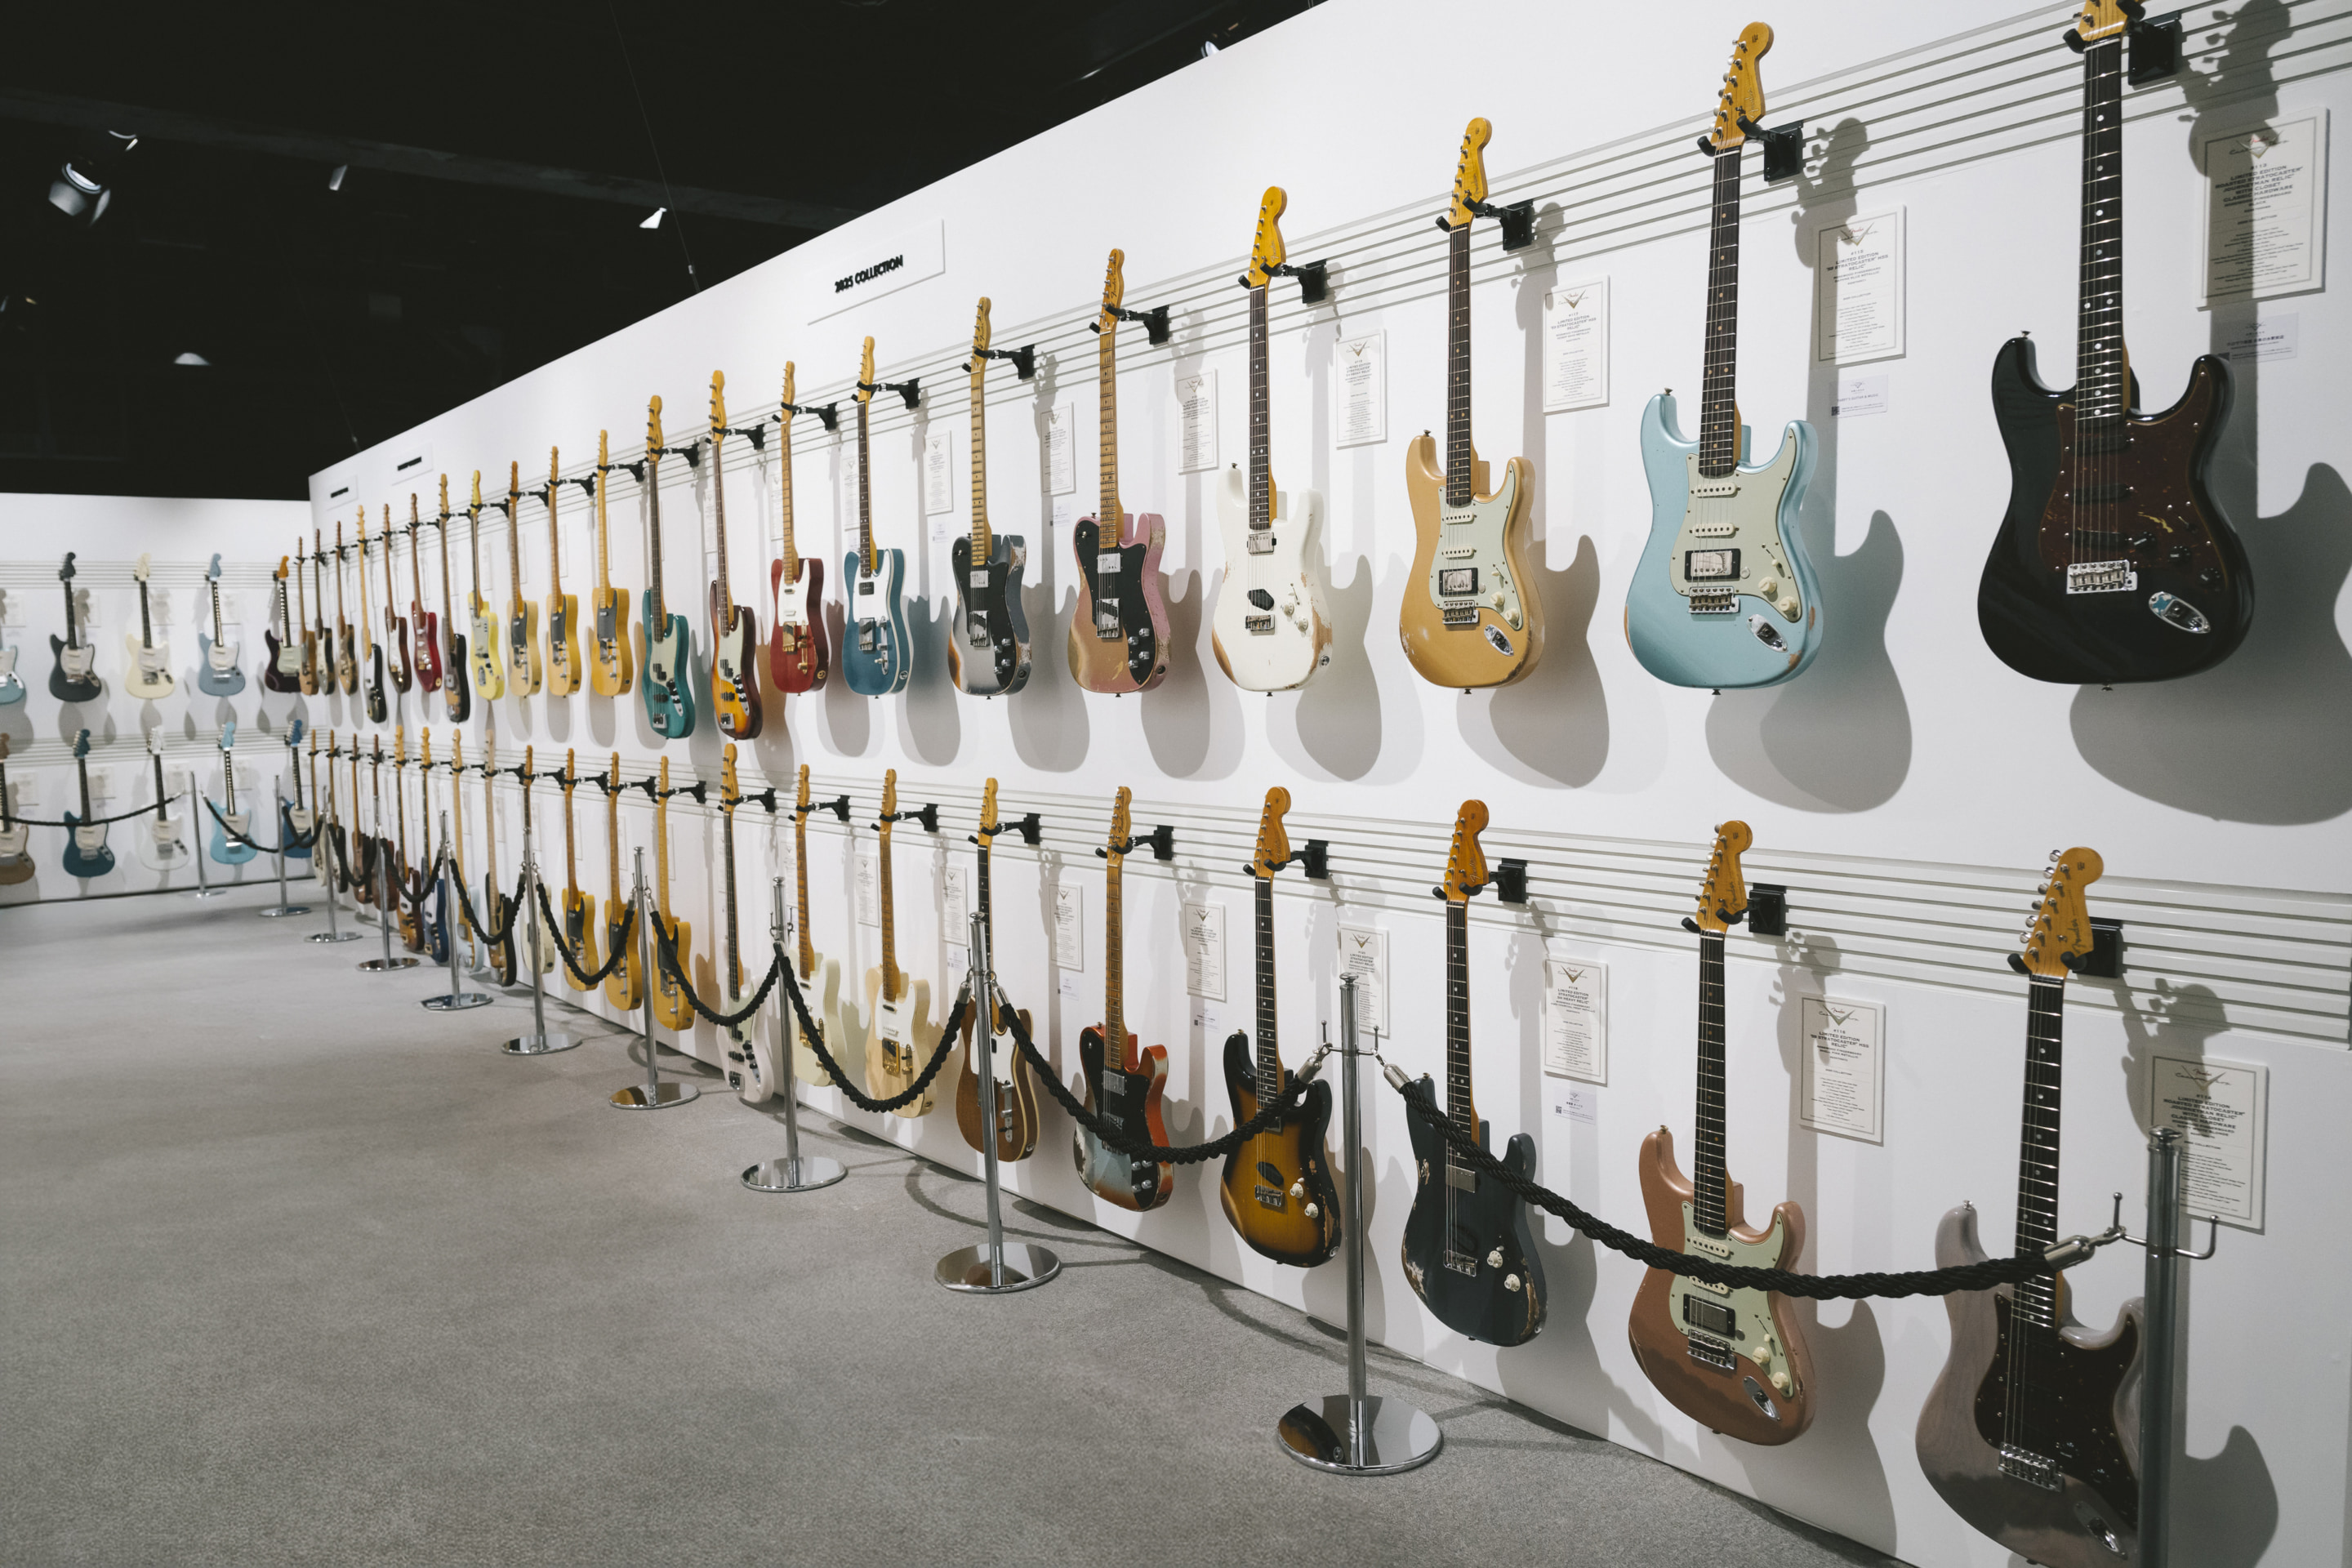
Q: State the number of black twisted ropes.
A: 11